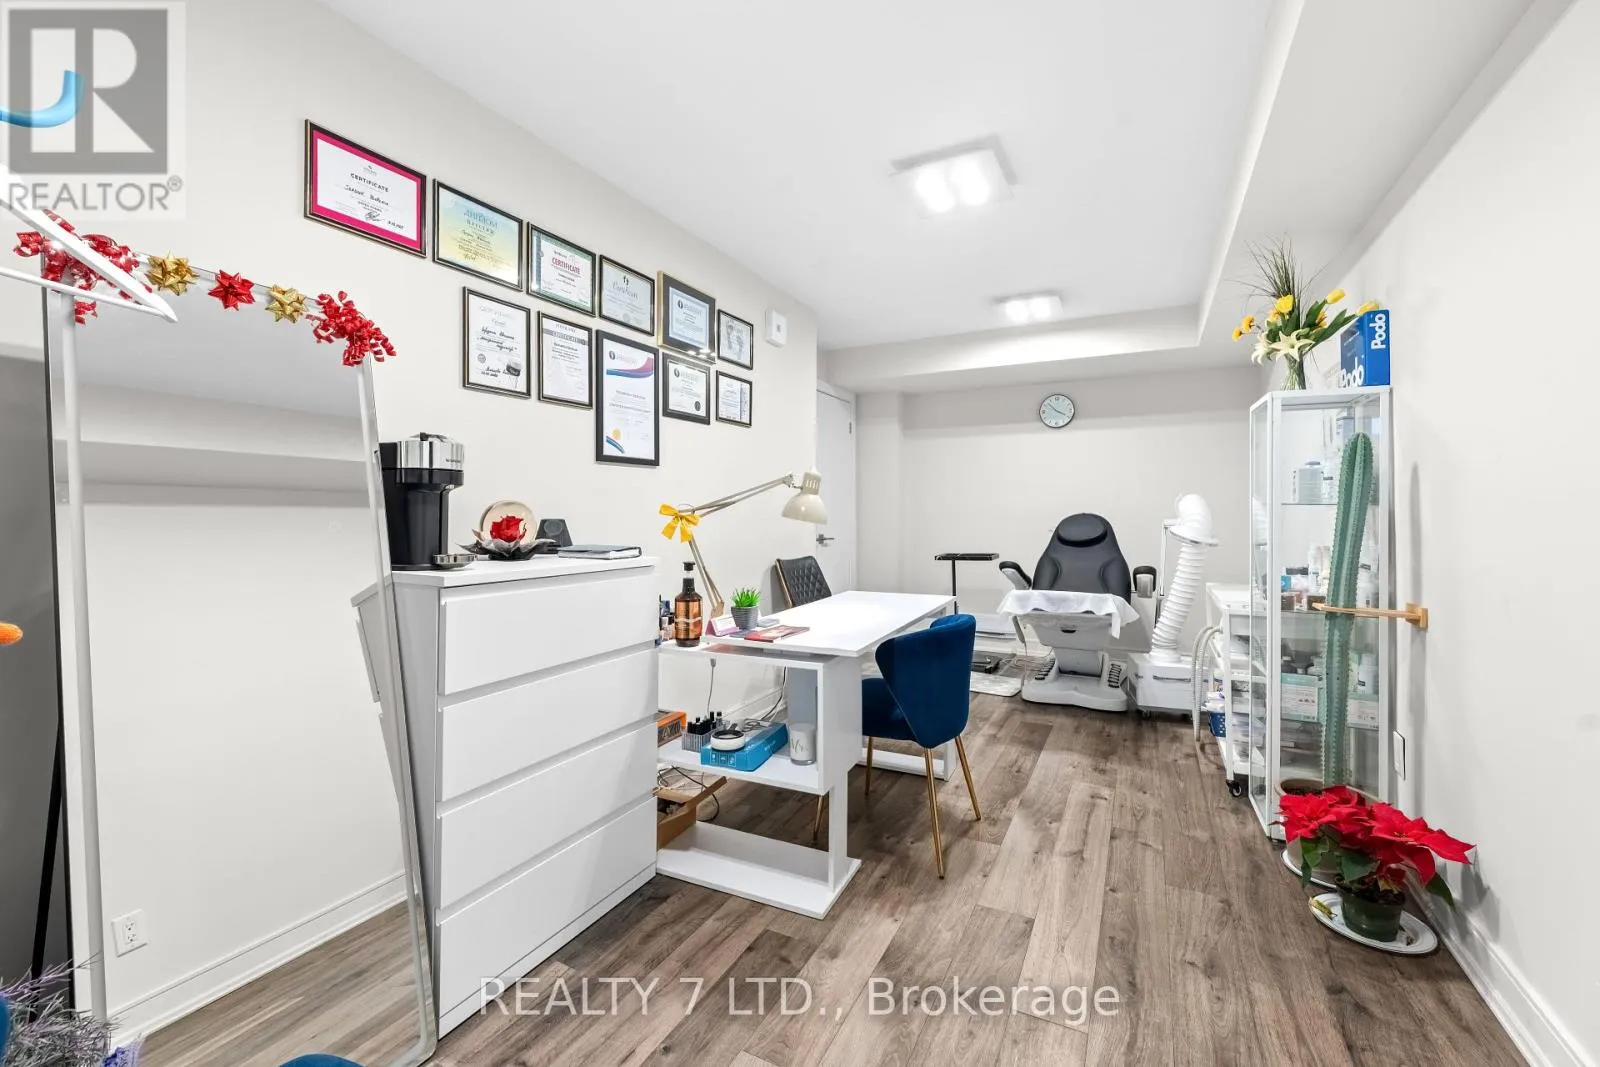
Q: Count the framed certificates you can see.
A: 11